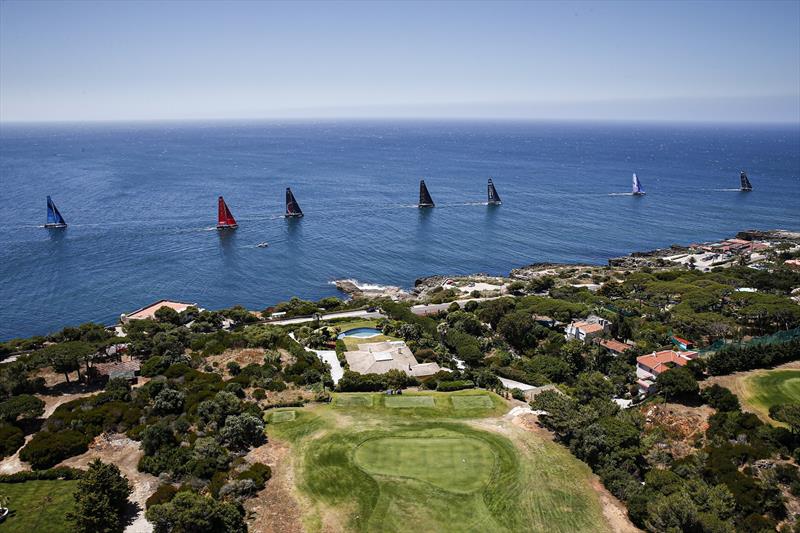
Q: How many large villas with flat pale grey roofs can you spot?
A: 1